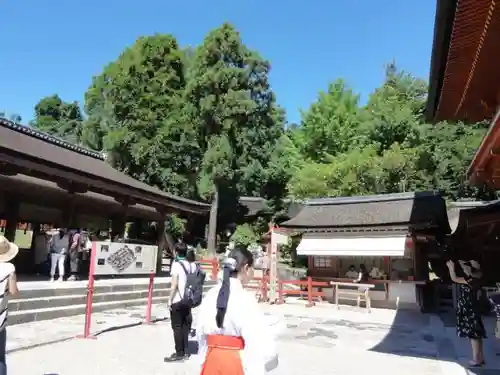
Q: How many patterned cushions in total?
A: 0